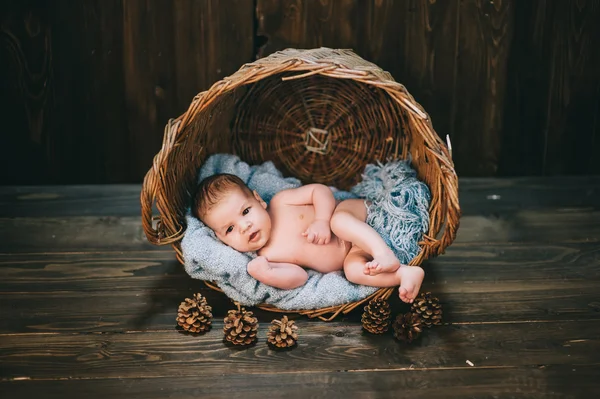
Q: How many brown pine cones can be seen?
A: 6